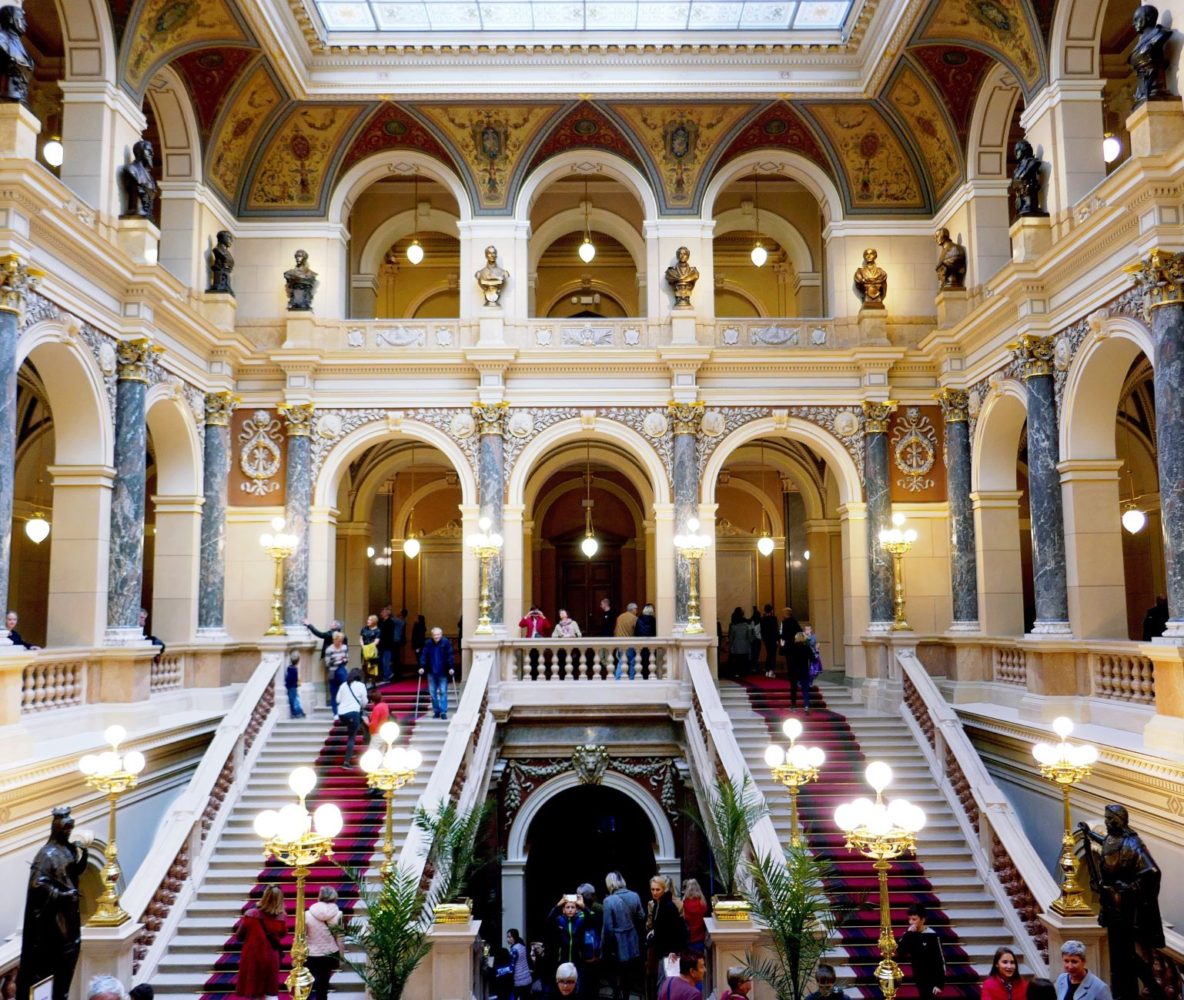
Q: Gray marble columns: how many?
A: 10